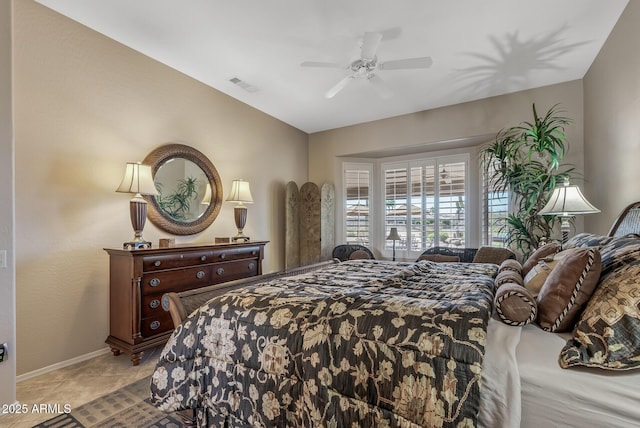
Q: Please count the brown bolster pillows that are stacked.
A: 3